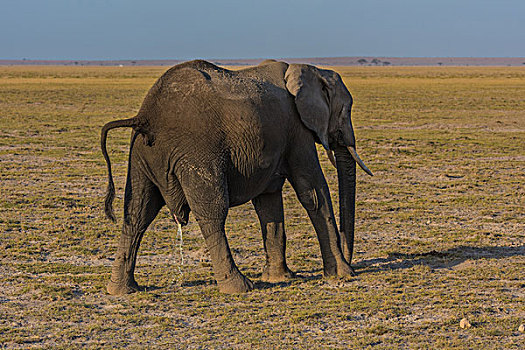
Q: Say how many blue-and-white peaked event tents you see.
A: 0